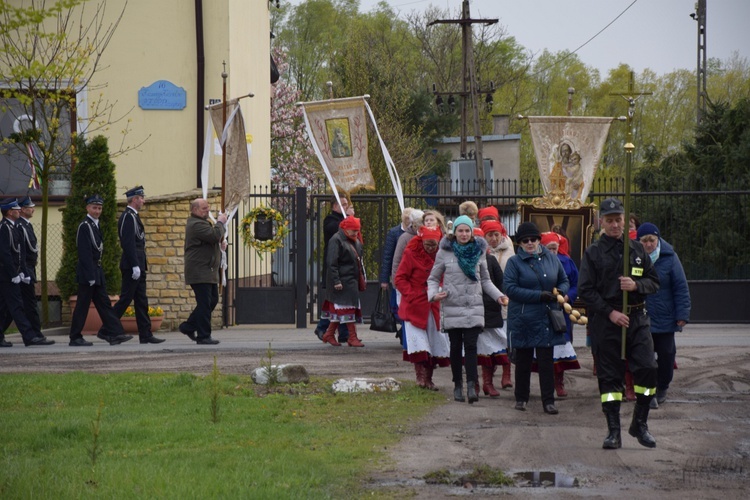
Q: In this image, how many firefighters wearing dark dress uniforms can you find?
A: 4